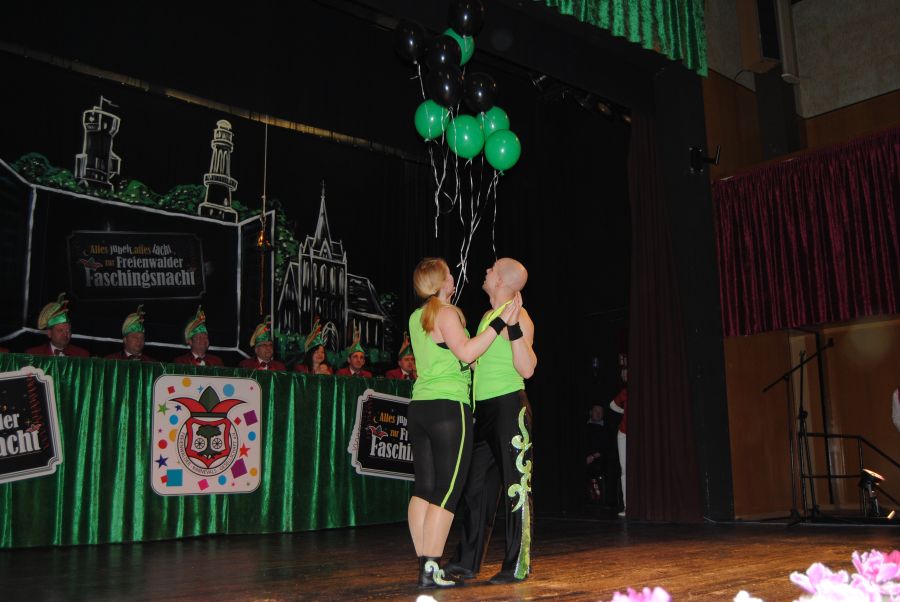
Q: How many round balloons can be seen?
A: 10